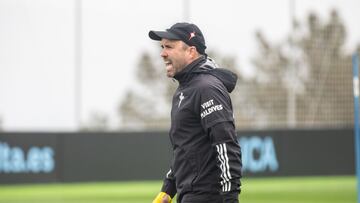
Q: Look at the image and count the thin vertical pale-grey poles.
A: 3